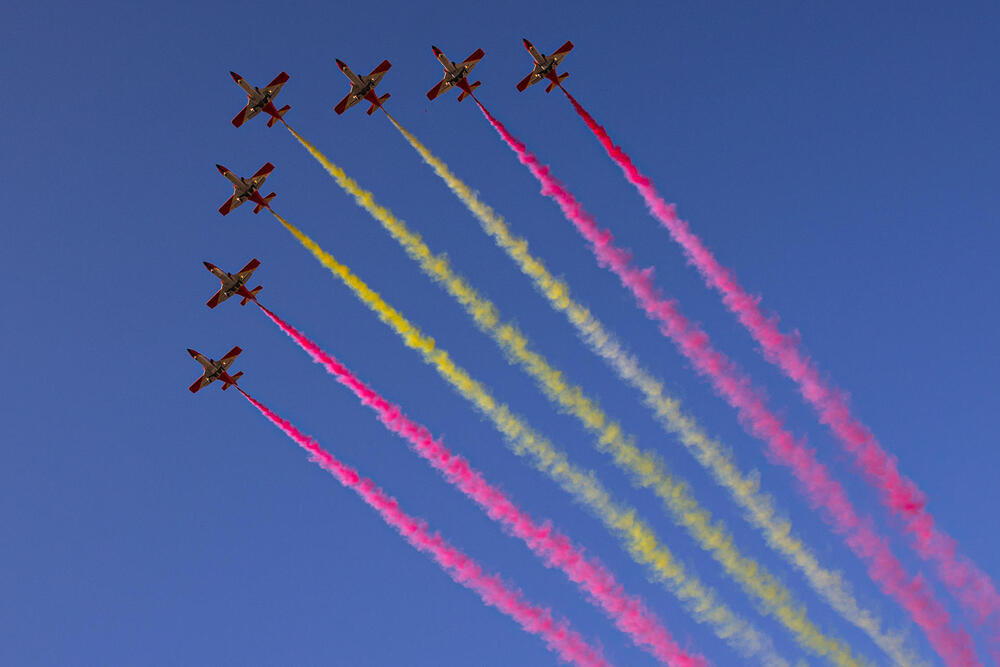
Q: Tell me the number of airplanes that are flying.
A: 7